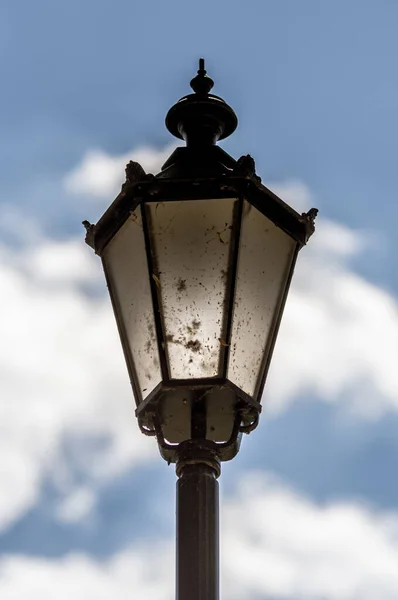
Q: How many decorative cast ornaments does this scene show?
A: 4